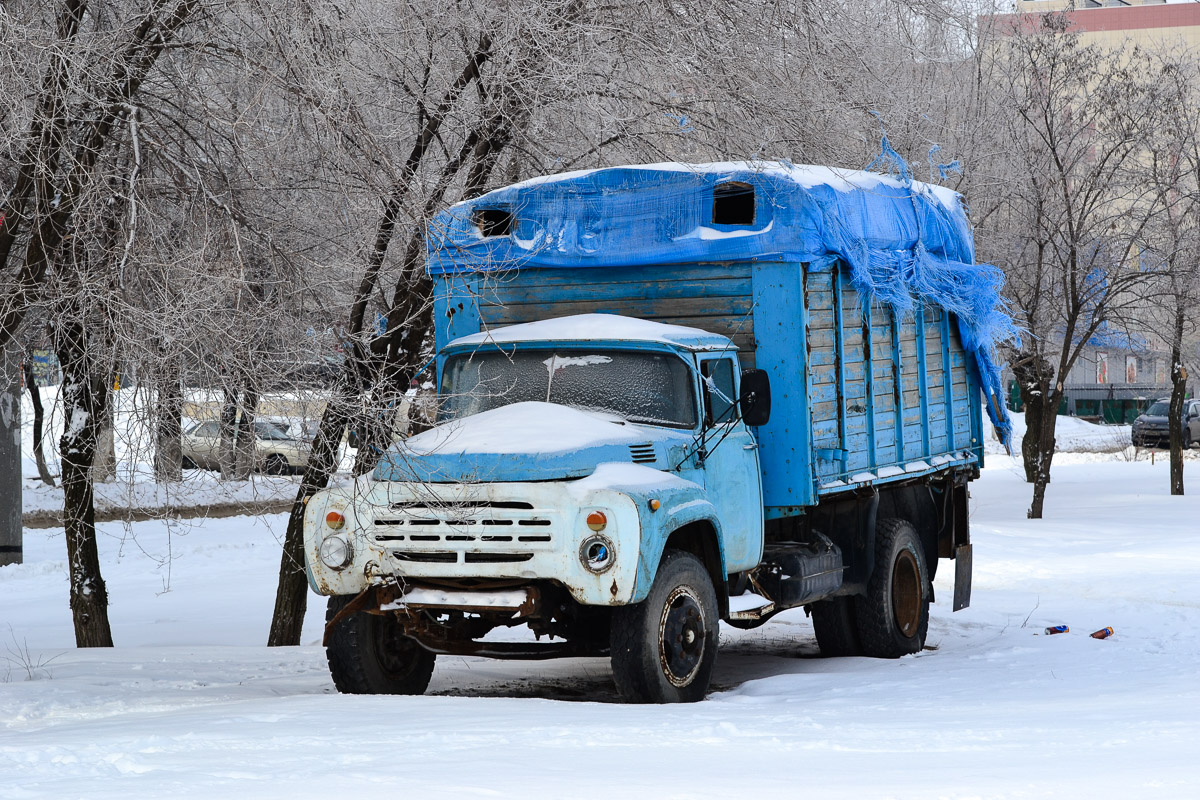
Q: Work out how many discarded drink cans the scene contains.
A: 2